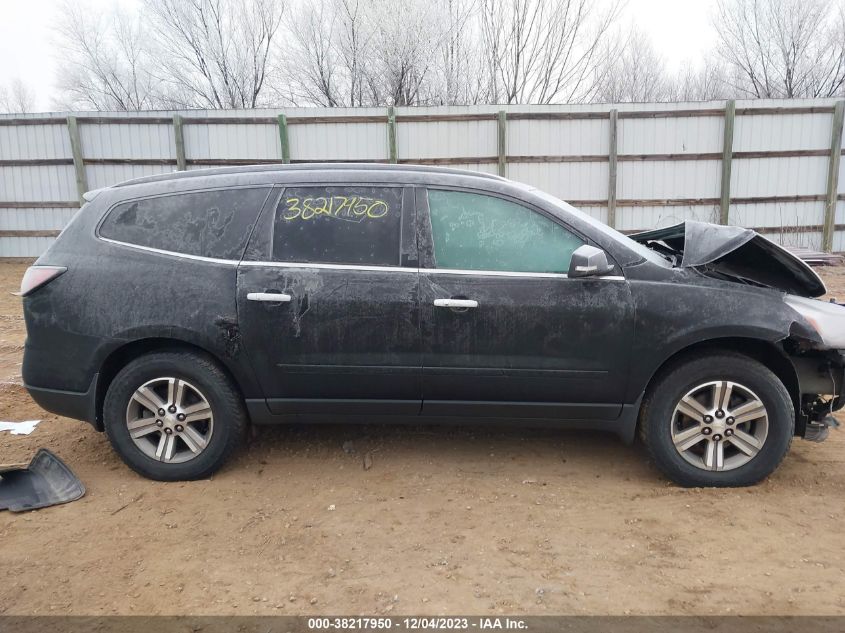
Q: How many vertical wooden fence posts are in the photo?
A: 8